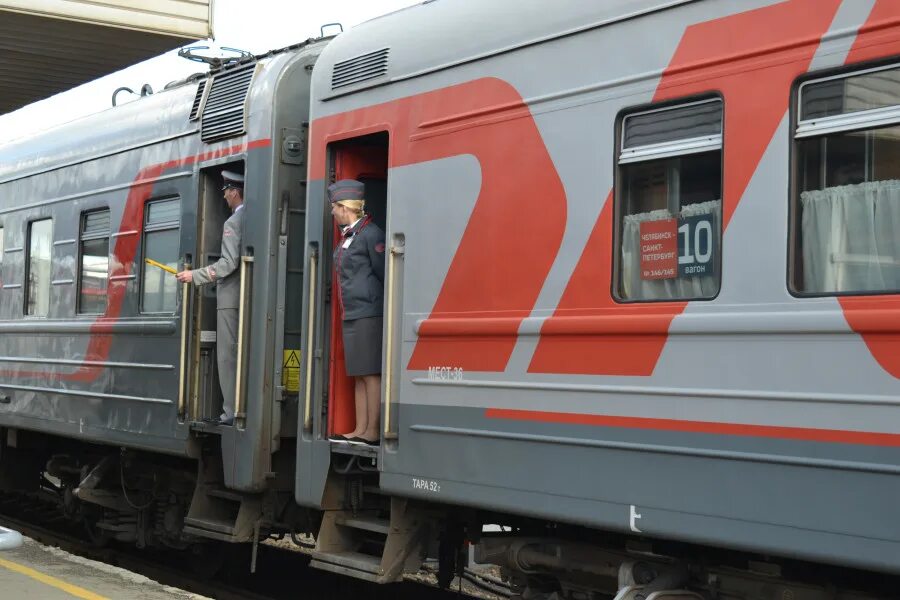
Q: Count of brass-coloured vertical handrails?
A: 4